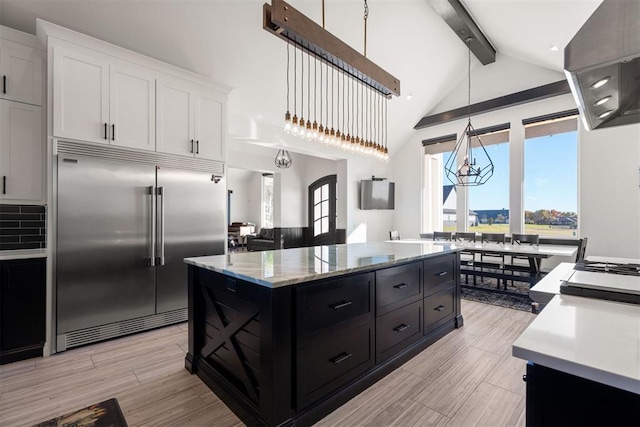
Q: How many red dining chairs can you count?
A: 0